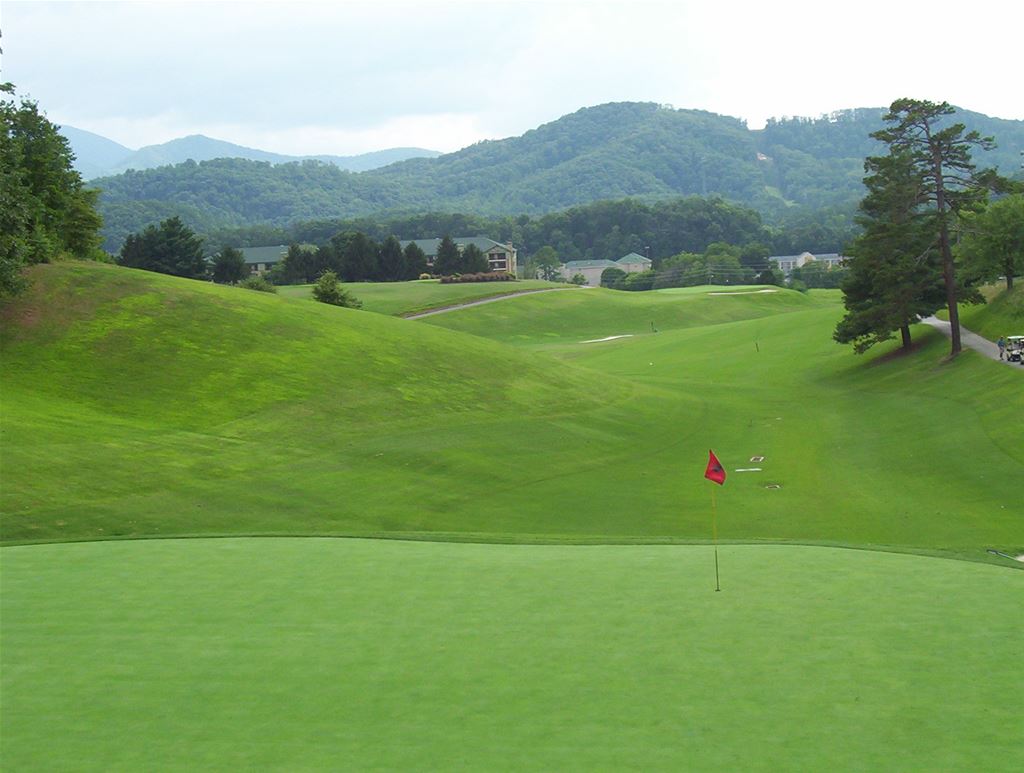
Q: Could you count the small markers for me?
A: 3